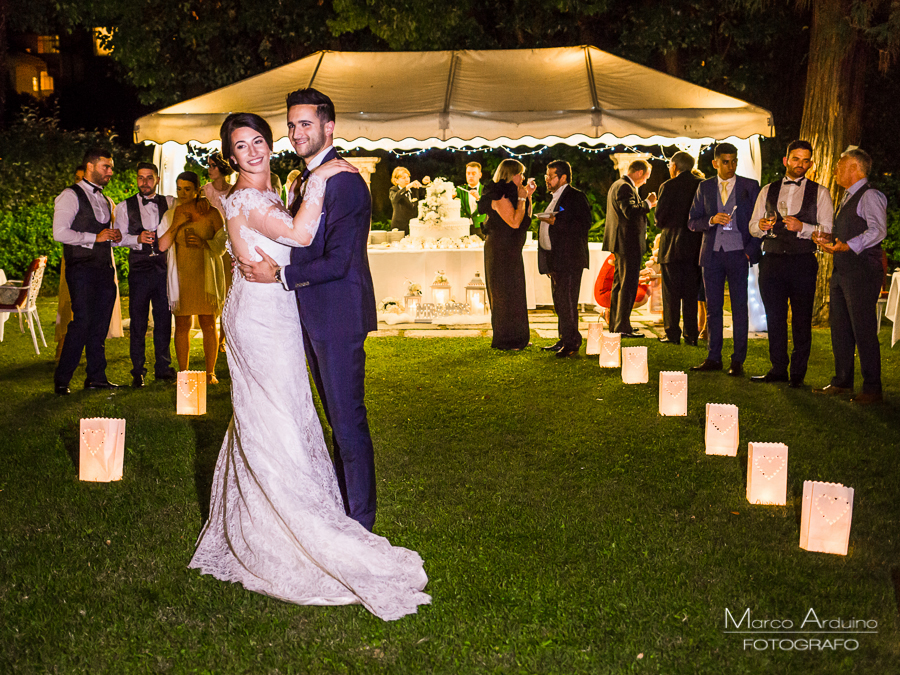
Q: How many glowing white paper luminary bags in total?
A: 9